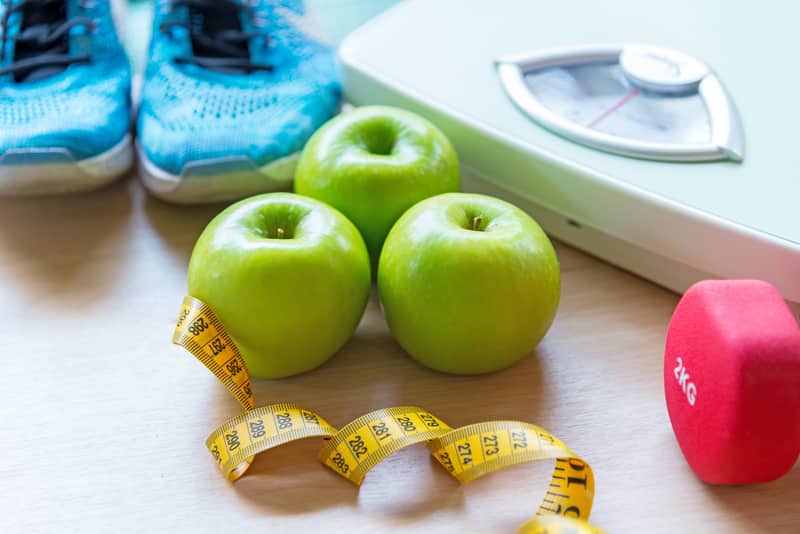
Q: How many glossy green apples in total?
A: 3